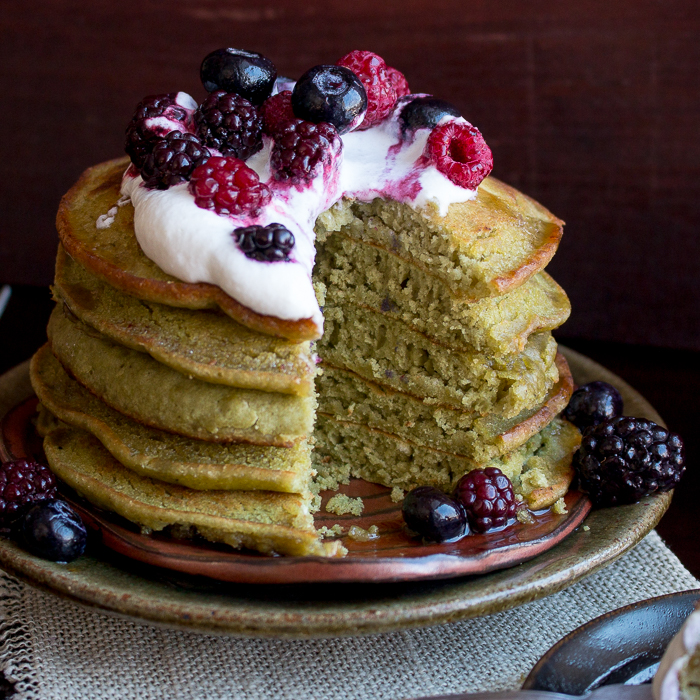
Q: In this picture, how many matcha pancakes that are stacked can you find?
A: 5